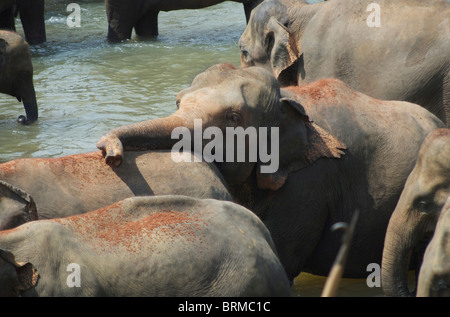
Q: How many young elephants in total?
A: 1